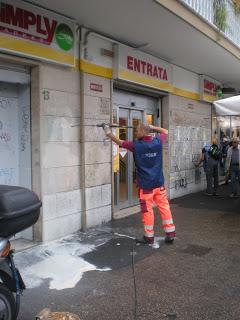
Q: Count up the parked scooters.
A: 1